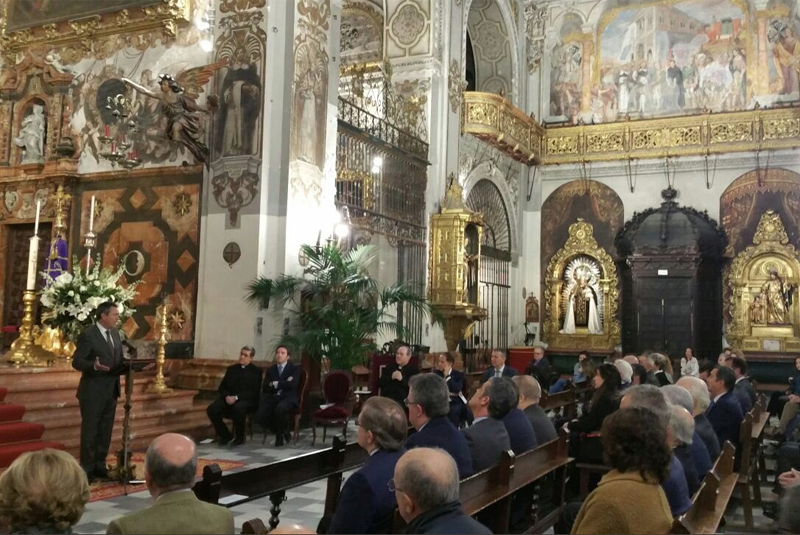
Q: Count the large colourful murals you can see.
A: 1